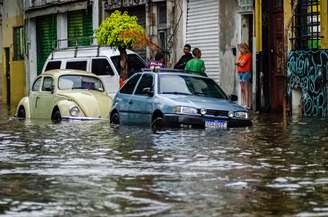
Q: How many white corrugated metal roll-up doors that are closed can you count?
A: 1